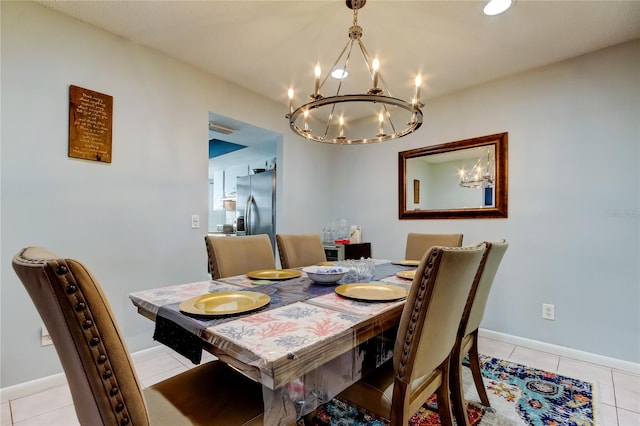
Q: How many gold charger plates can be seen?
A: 6